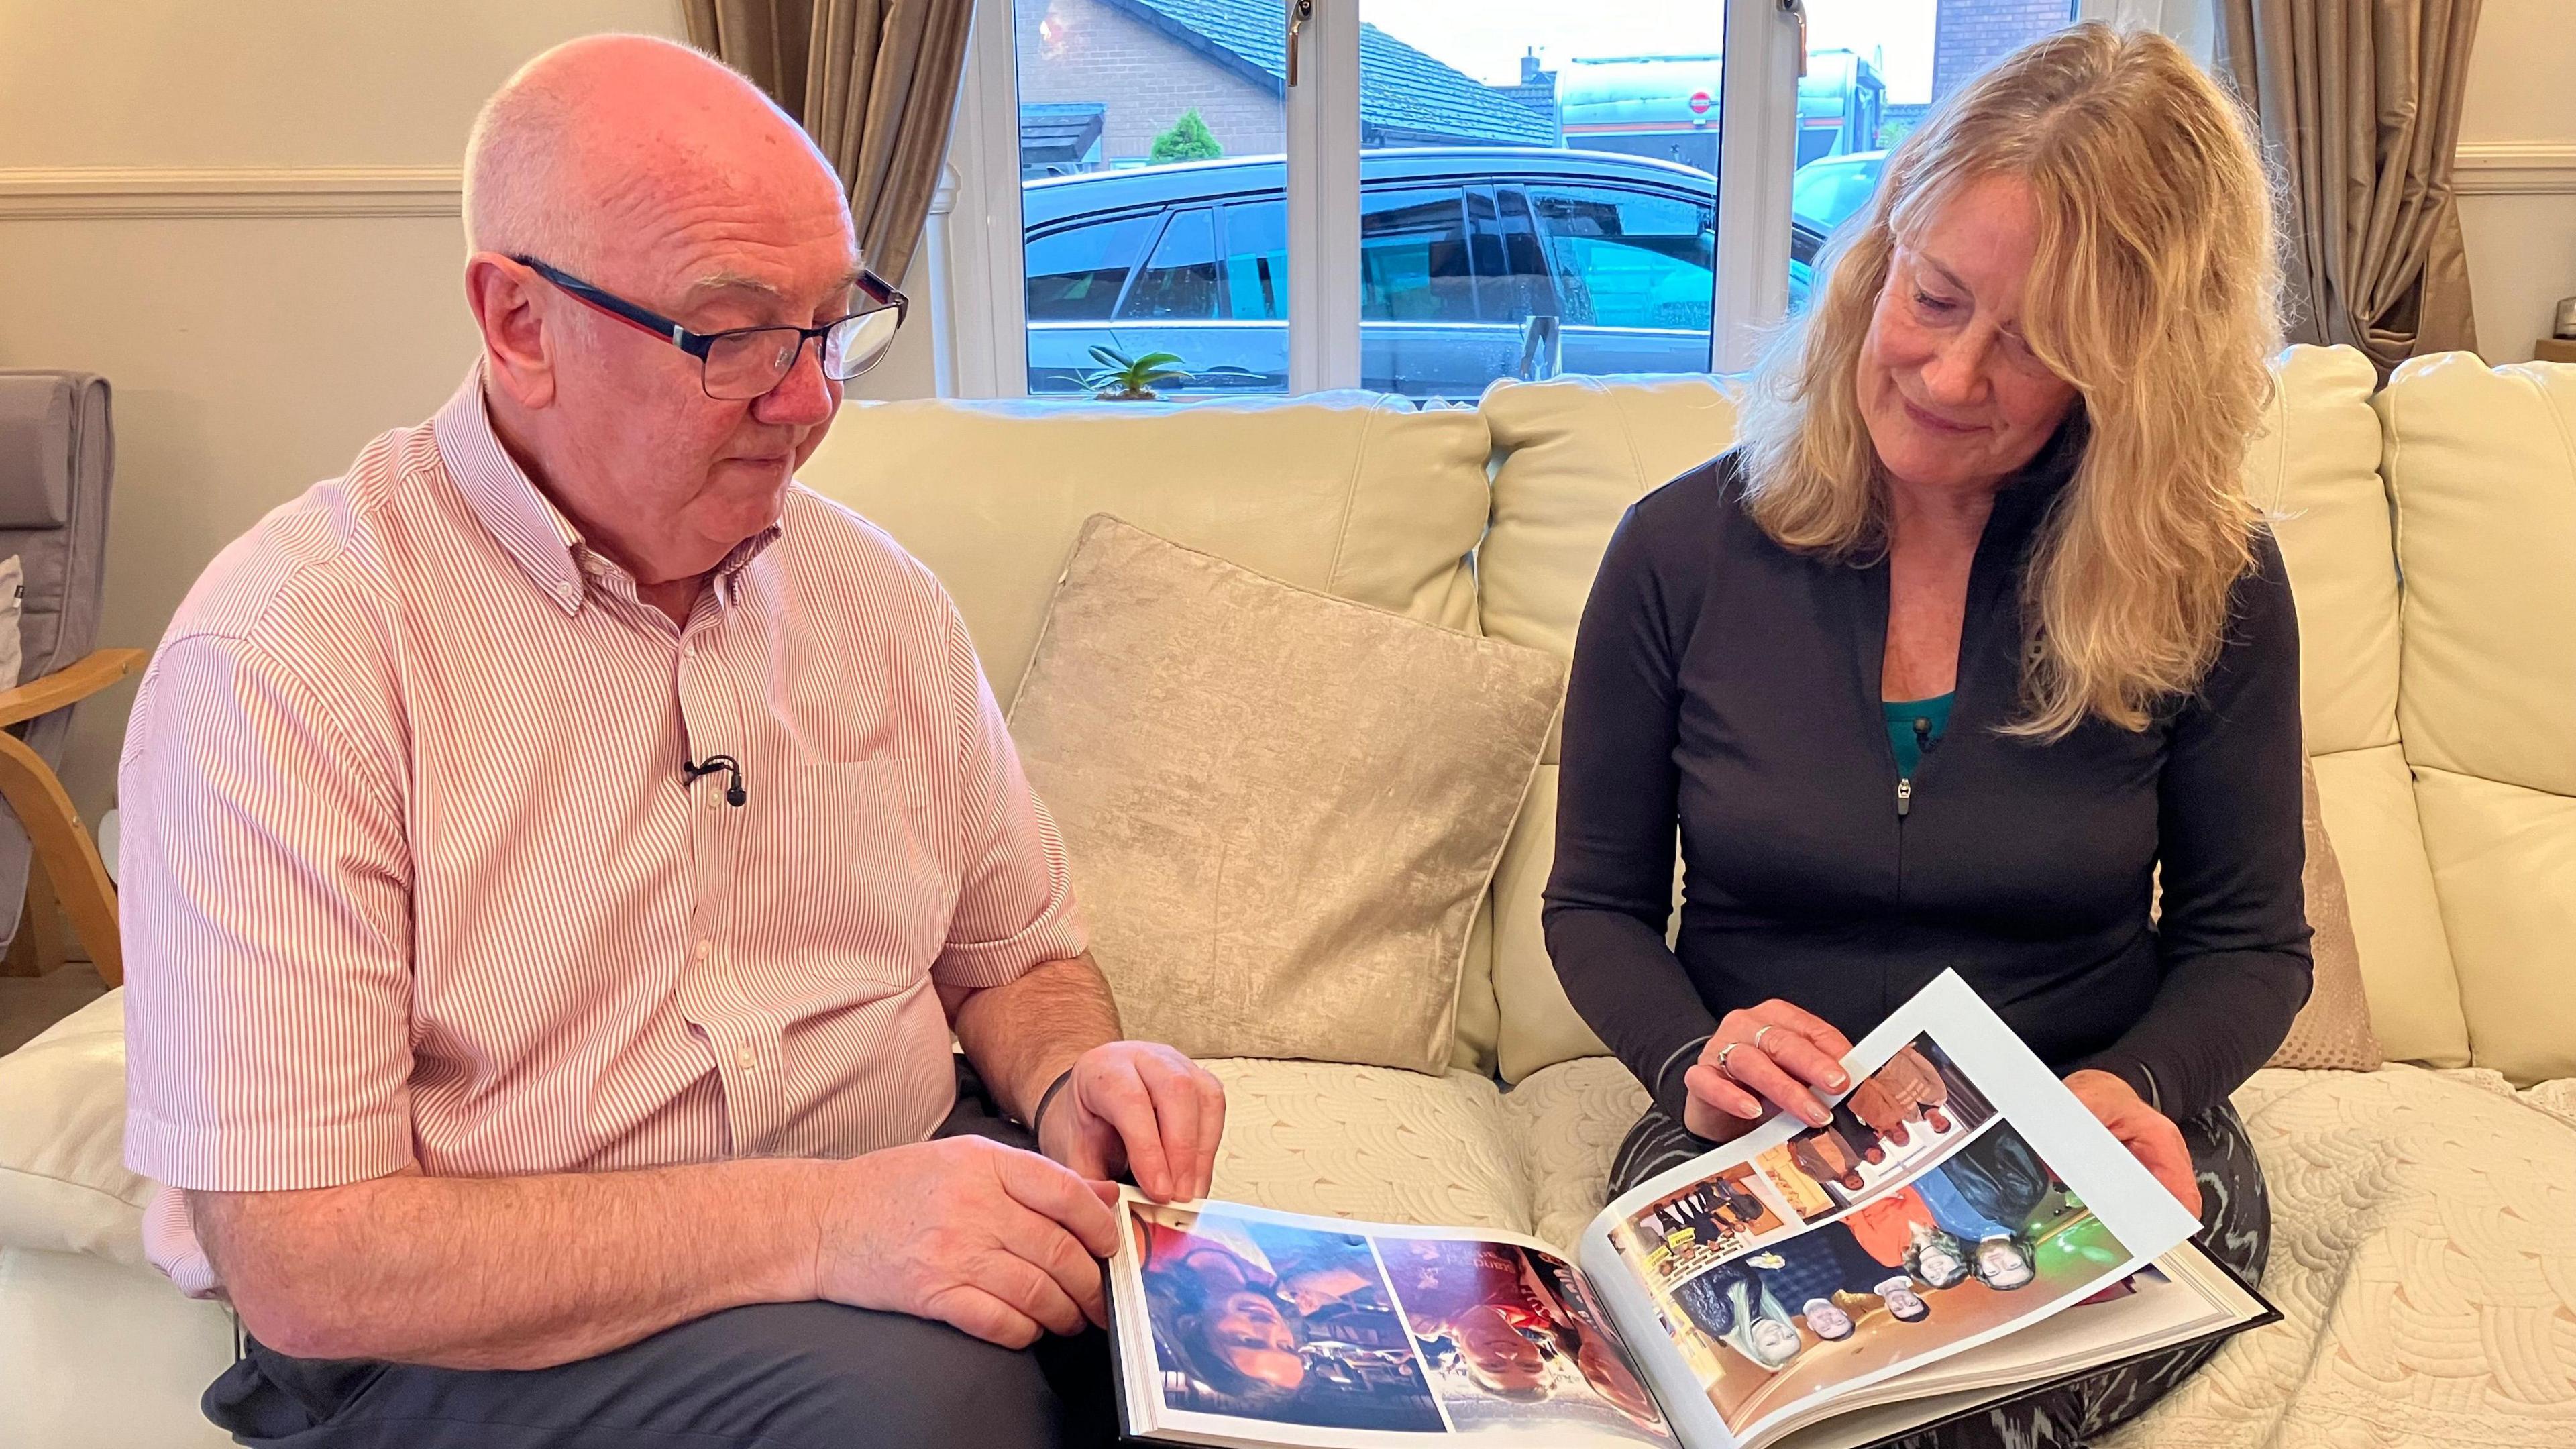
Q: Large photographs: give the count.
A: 3